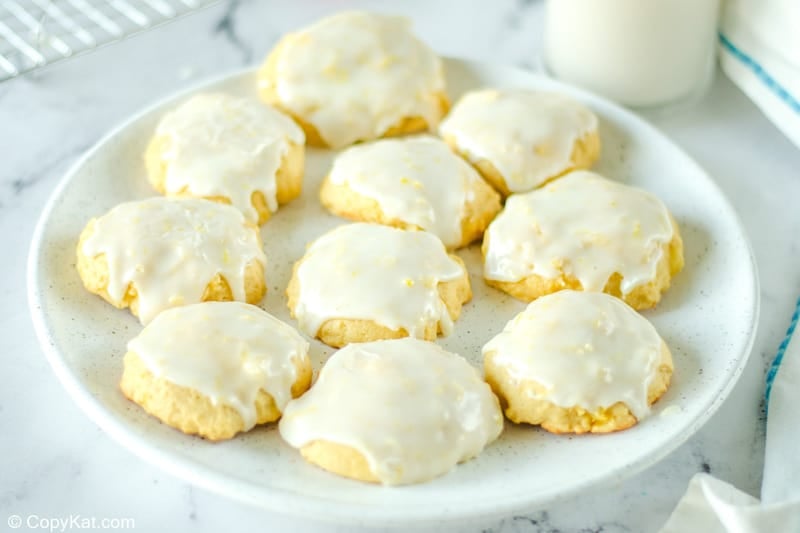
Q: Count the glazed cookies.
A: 10